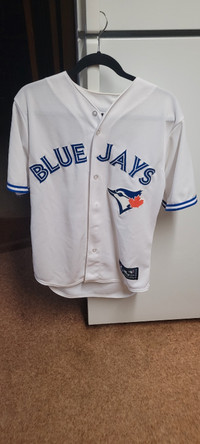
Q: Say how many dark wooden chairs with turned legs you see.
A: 0